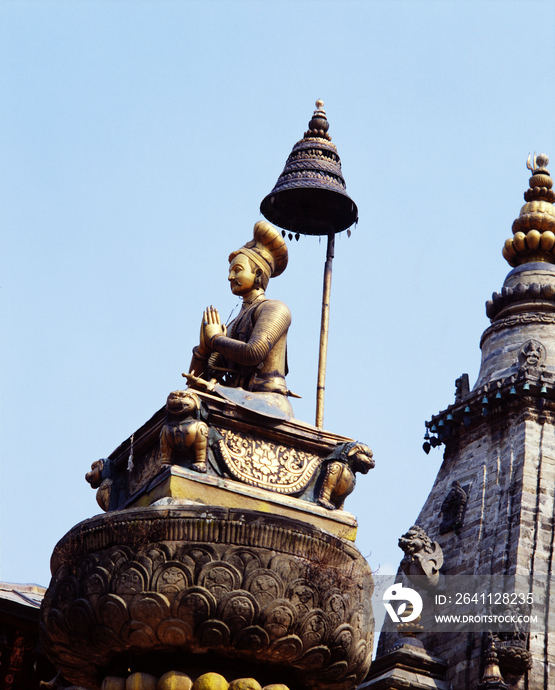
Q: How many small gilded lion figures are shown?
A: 3